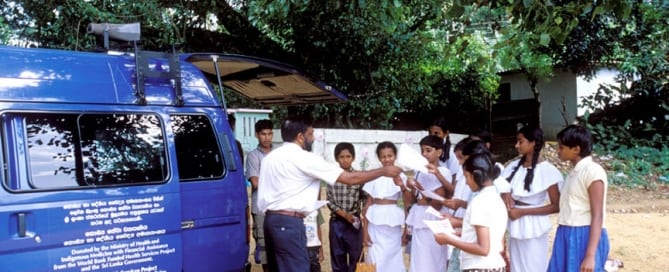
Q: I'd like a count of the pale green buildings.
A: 1